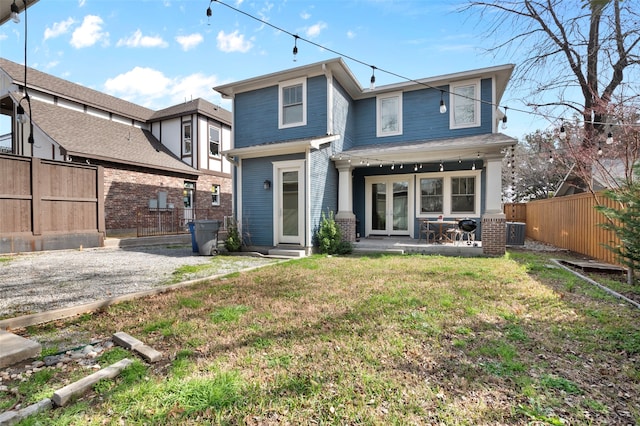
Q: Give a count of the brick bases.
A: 2